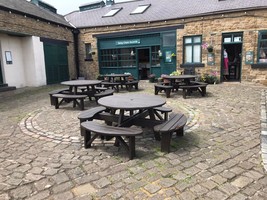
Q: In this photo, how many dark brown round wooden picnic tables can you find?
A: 4